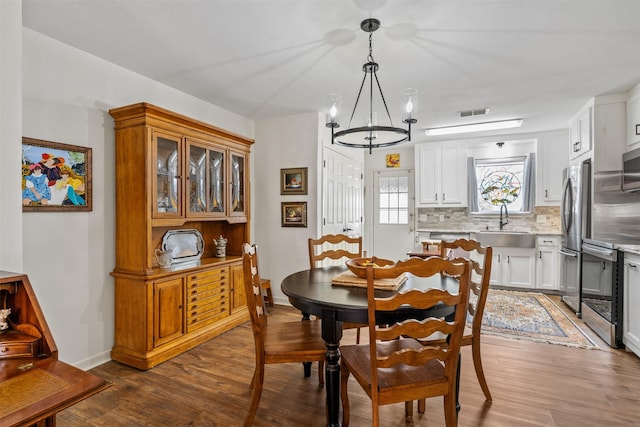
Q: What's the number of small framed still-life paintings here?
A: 2